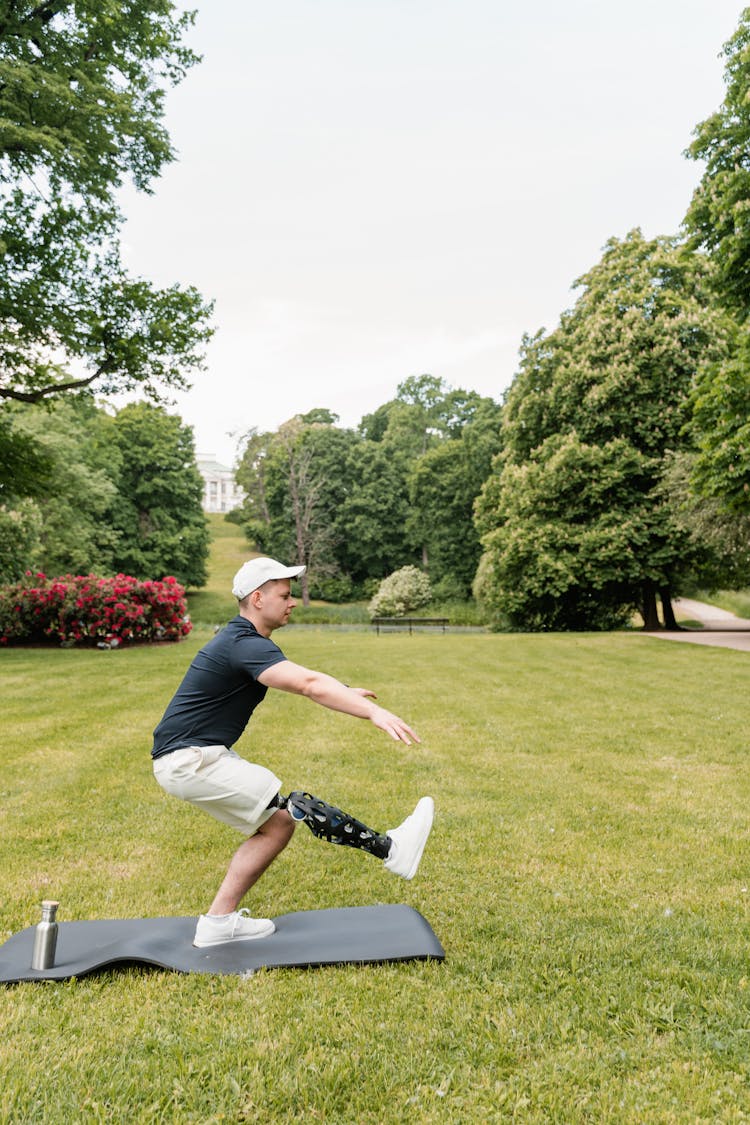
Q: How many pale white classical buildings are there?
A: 1